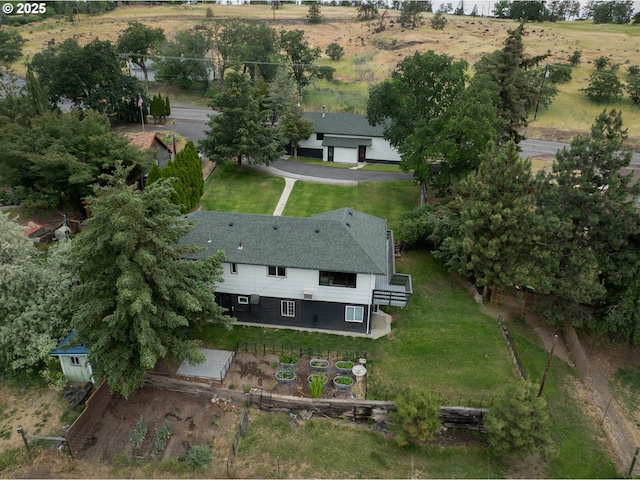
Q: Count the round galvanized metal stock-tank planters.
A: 6